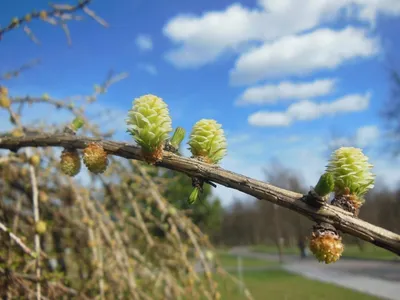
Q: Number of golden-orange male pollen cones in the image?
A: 3